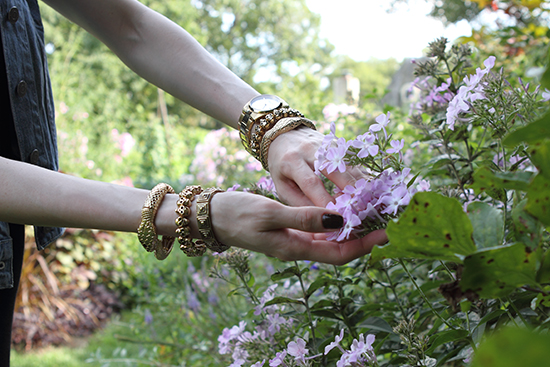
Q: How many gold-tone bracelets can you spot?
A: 5